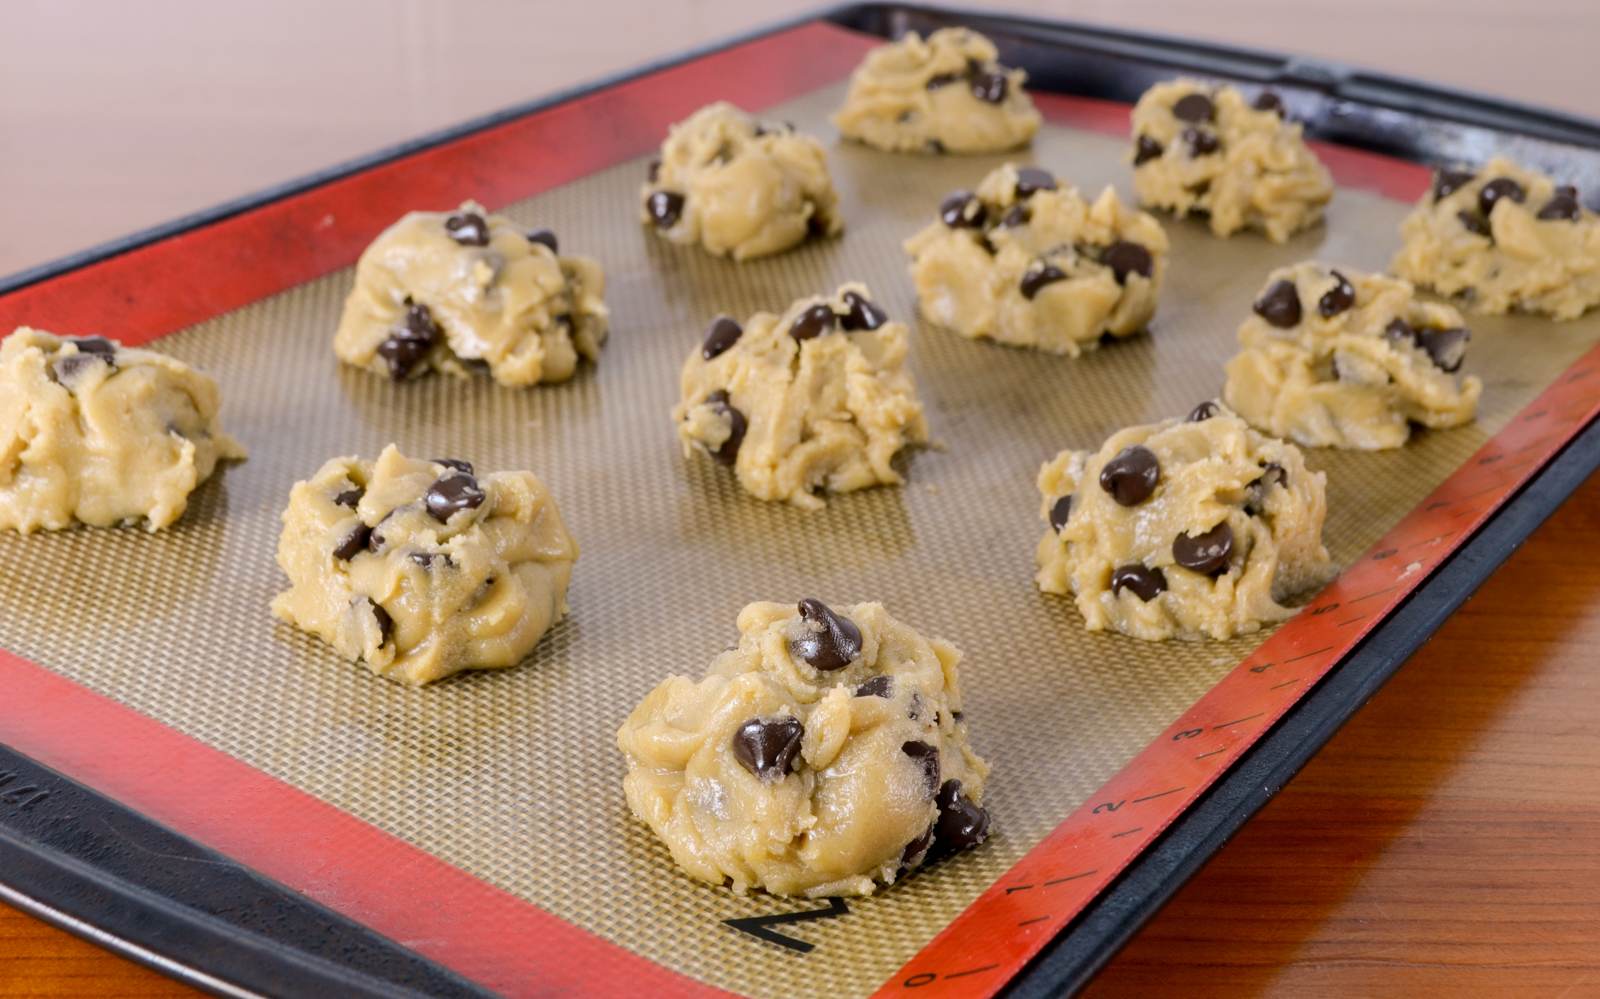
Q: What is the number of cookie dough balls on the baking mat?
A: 12